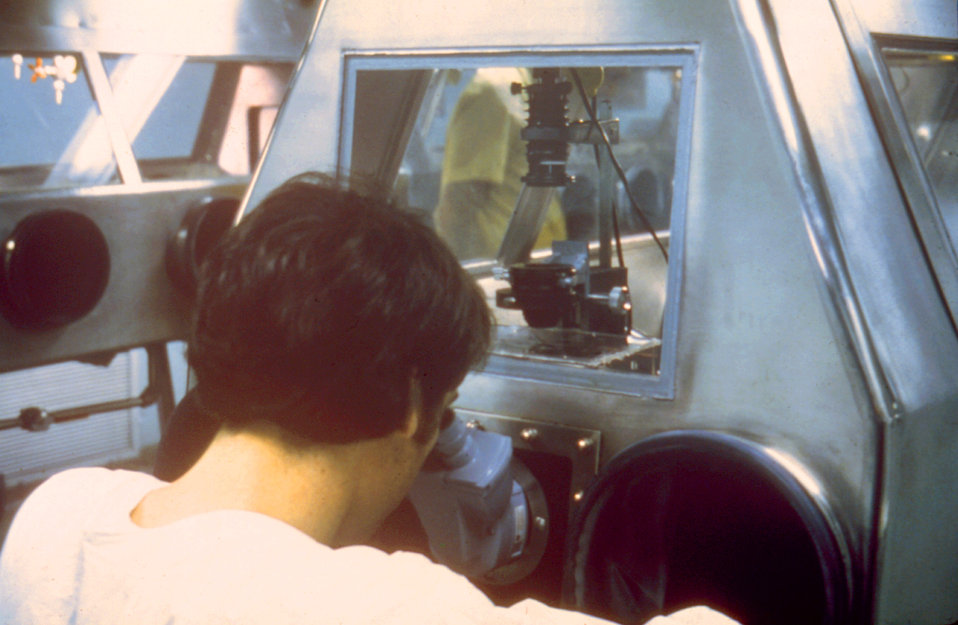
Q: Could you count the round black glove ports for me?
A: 3